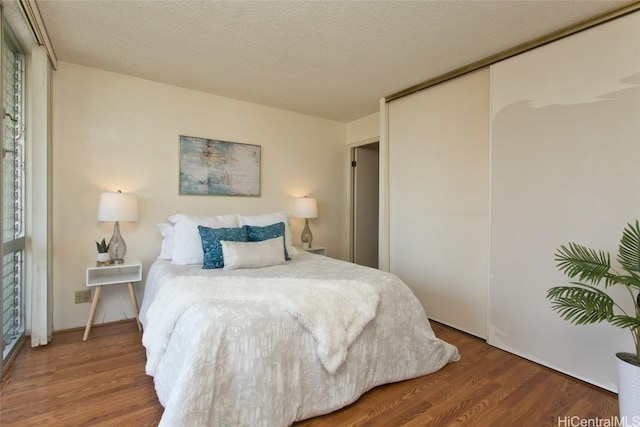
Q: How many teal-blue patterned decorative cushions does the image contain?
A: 2